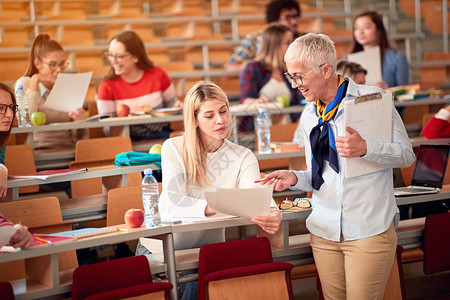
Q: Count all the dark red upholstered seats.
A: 5